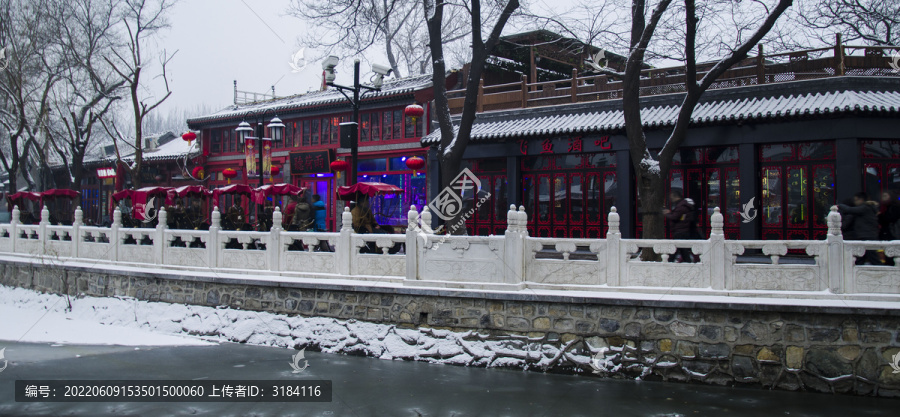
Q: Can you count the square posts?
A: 15